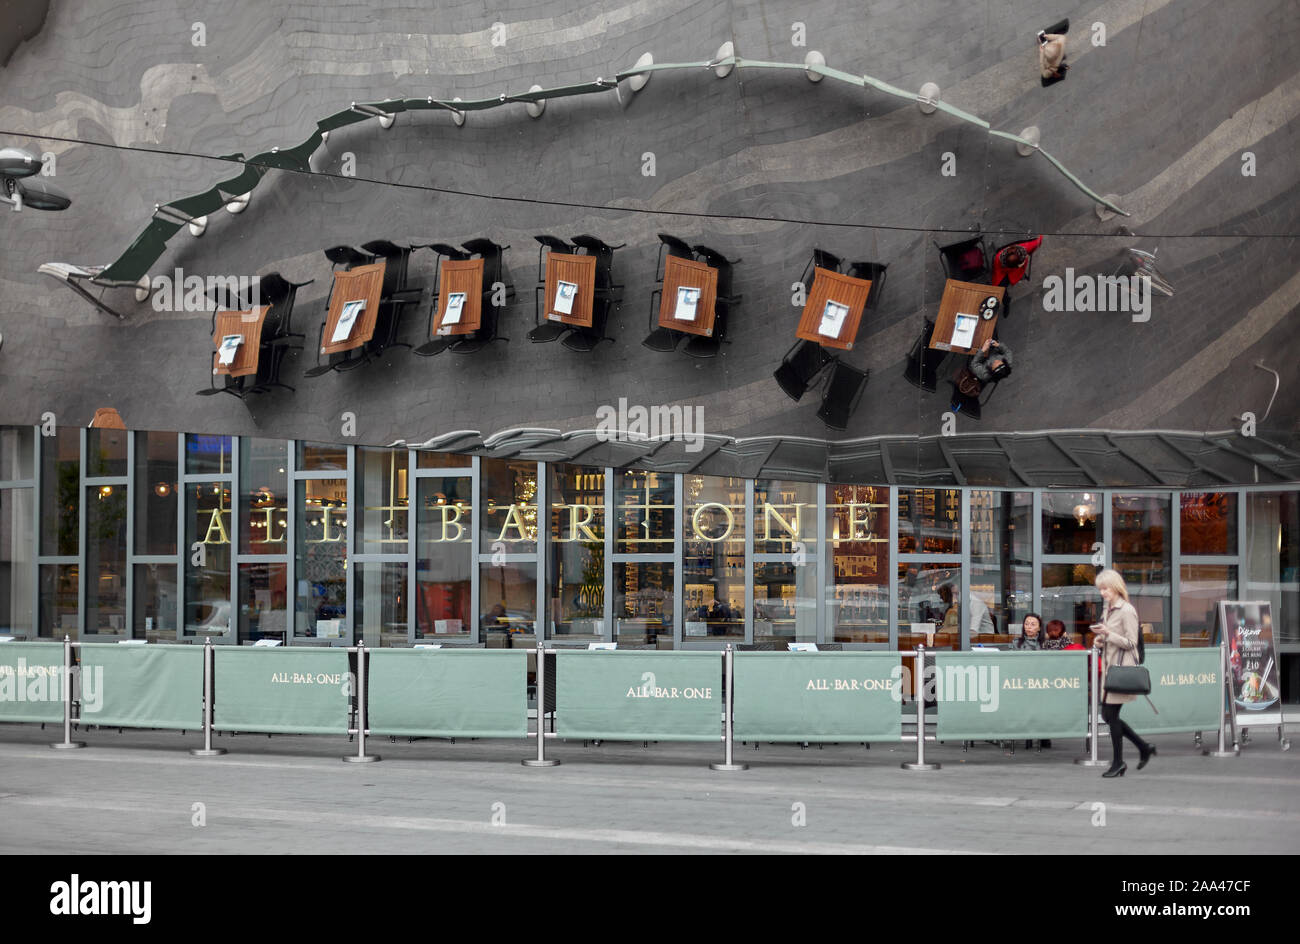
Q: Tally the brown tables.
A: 7